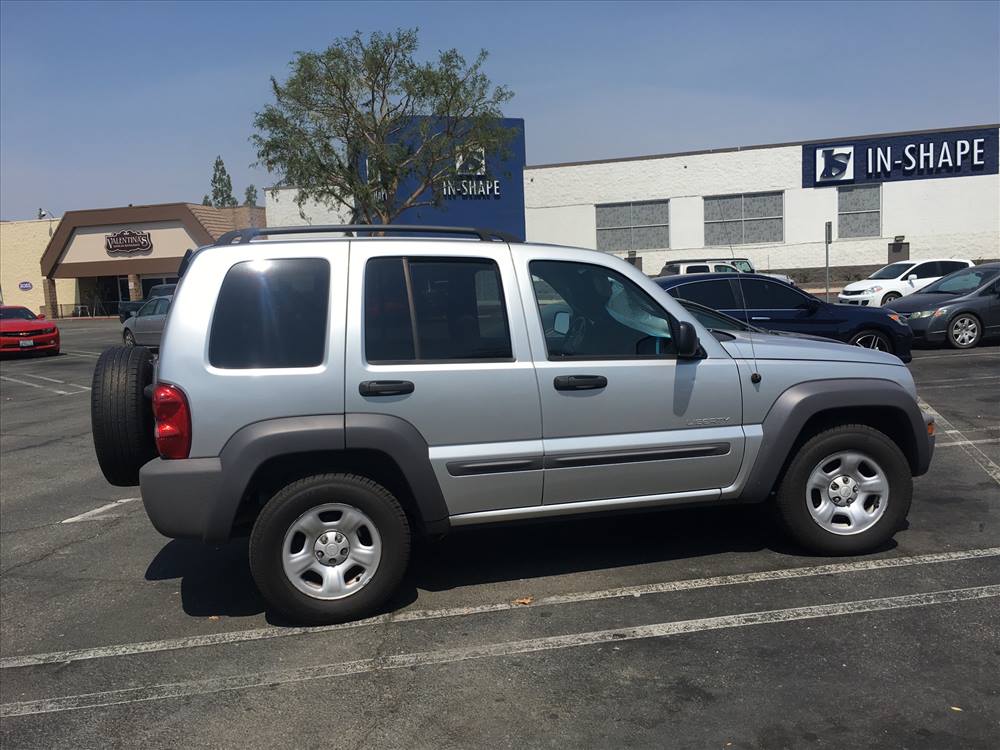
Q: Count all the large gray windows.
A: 3